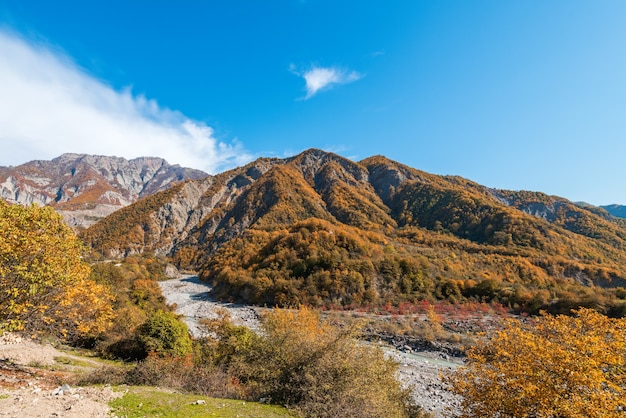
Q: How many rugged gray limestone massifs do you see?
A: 1